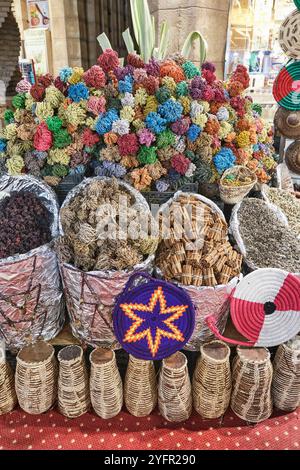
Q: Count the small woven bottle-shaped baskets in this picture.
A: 9